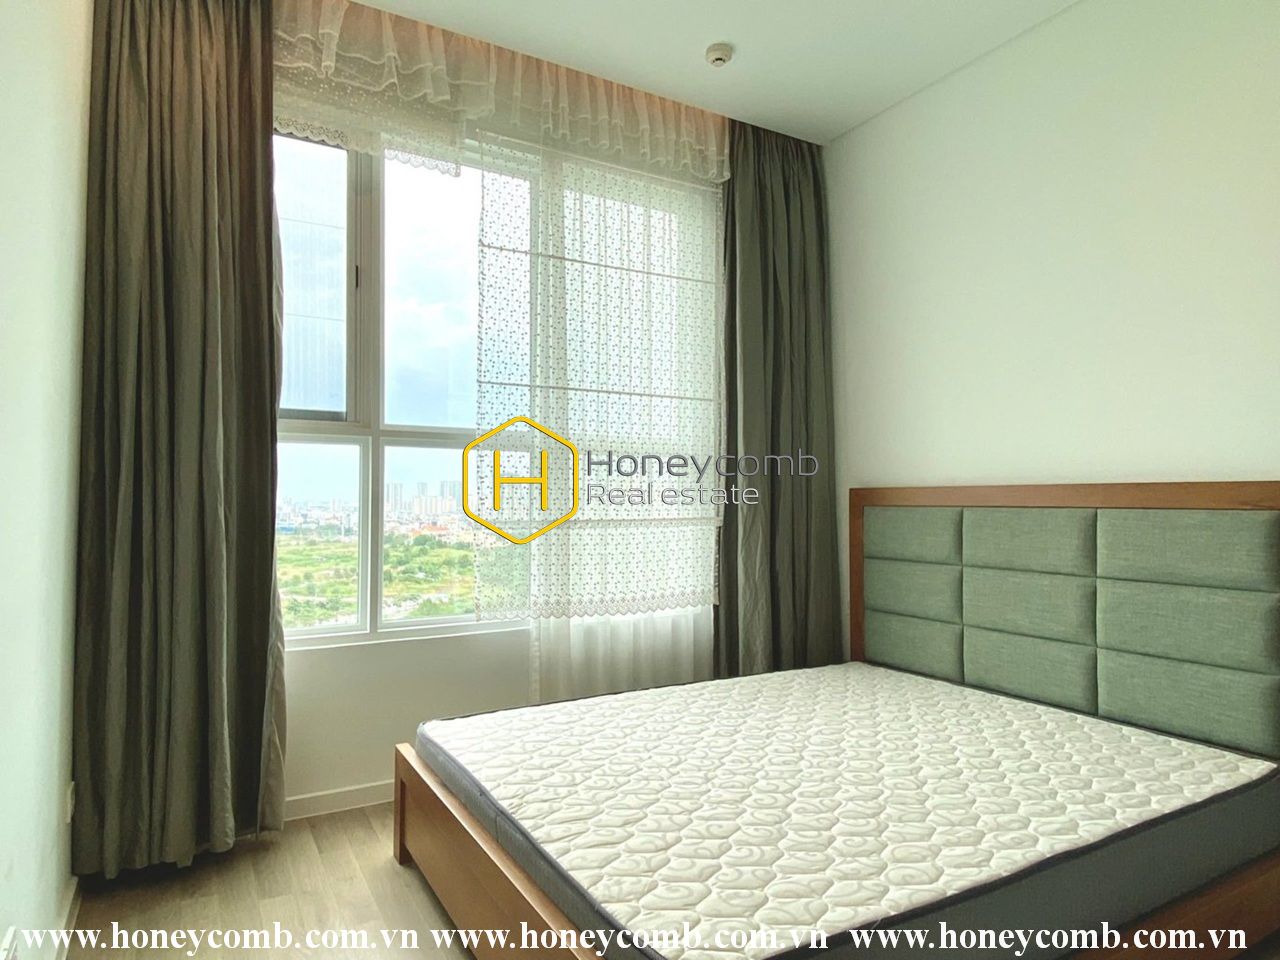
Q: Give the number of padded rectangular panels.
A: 9